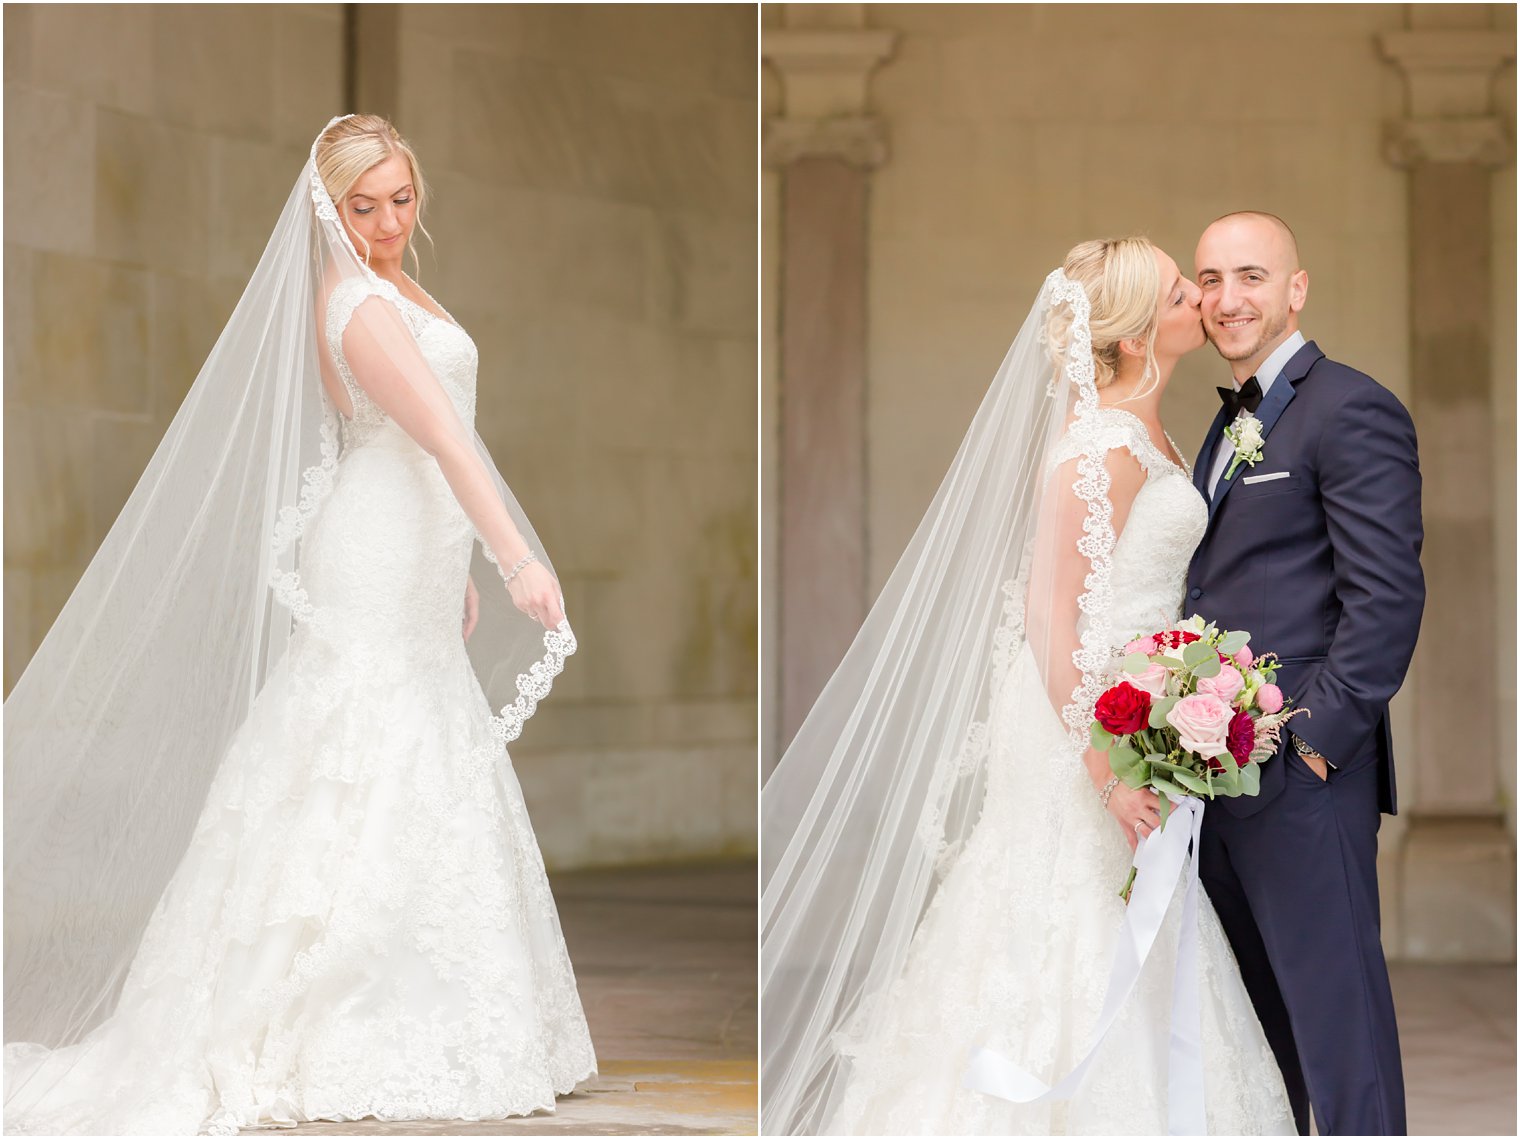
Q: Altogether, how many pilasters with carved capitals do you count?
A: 2